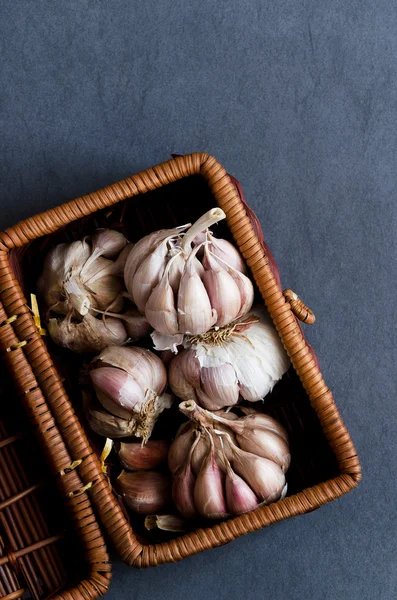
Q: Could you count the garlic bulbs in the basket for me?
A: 5